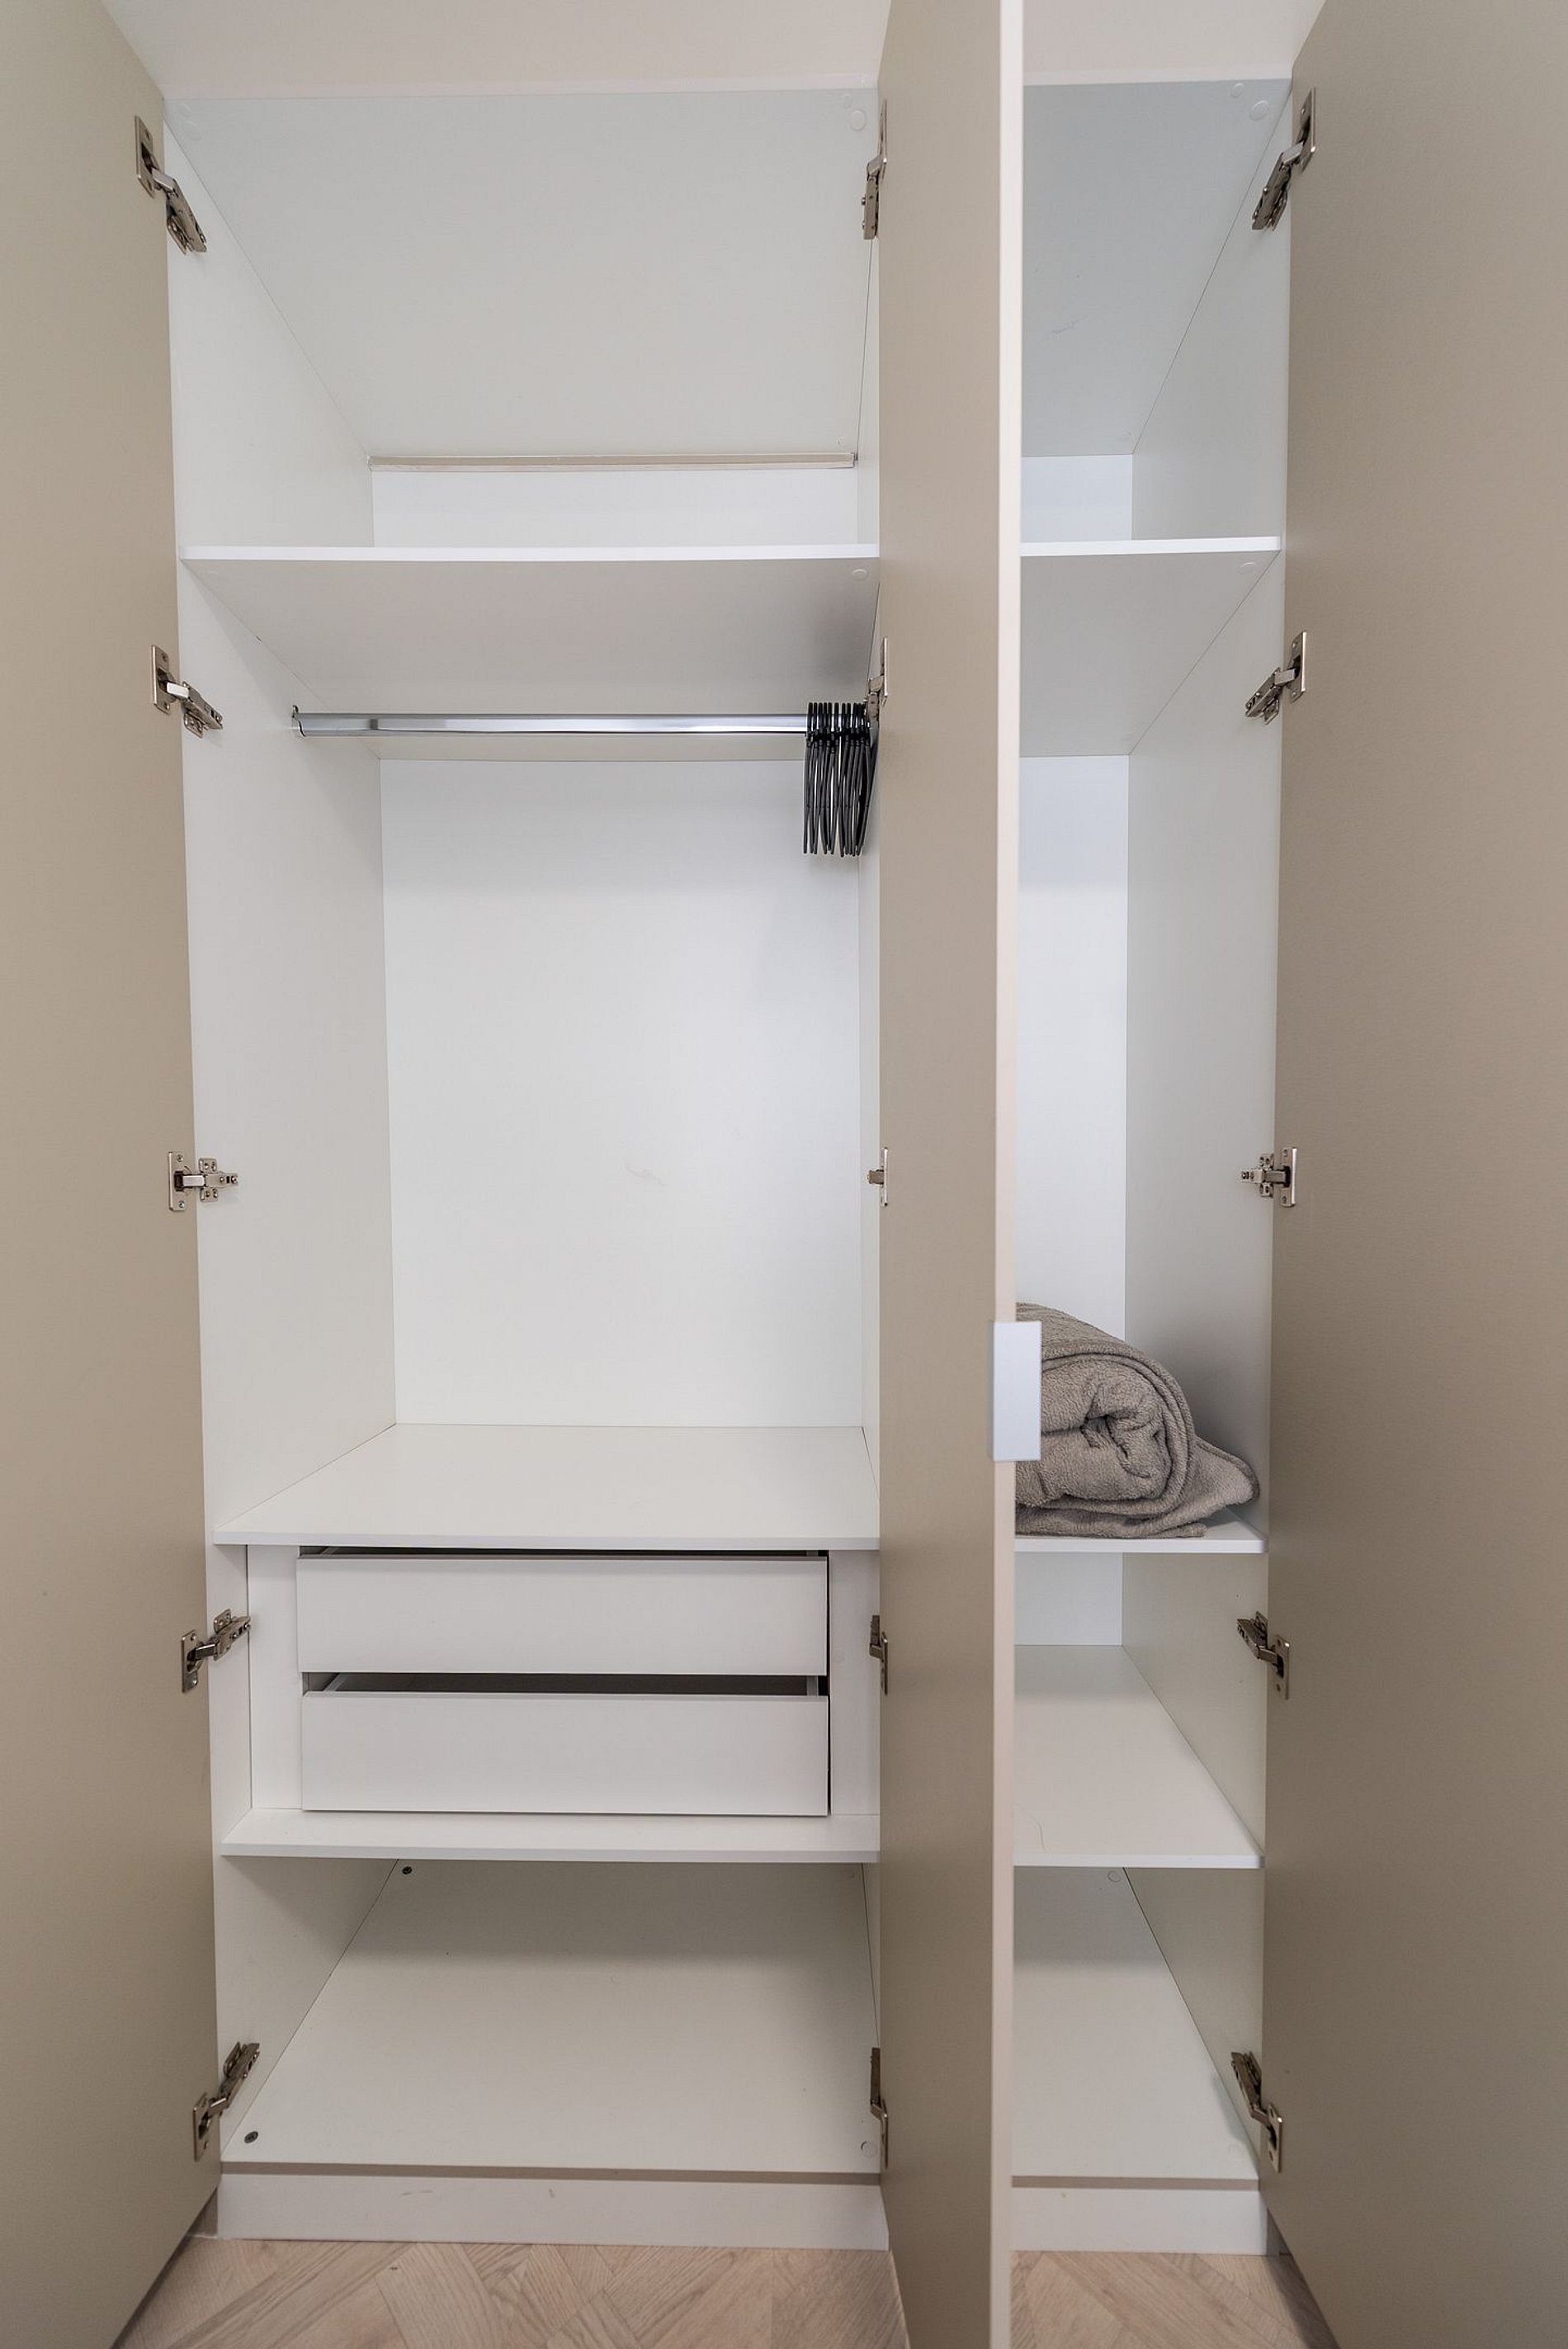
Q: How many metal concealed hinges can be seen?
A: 15